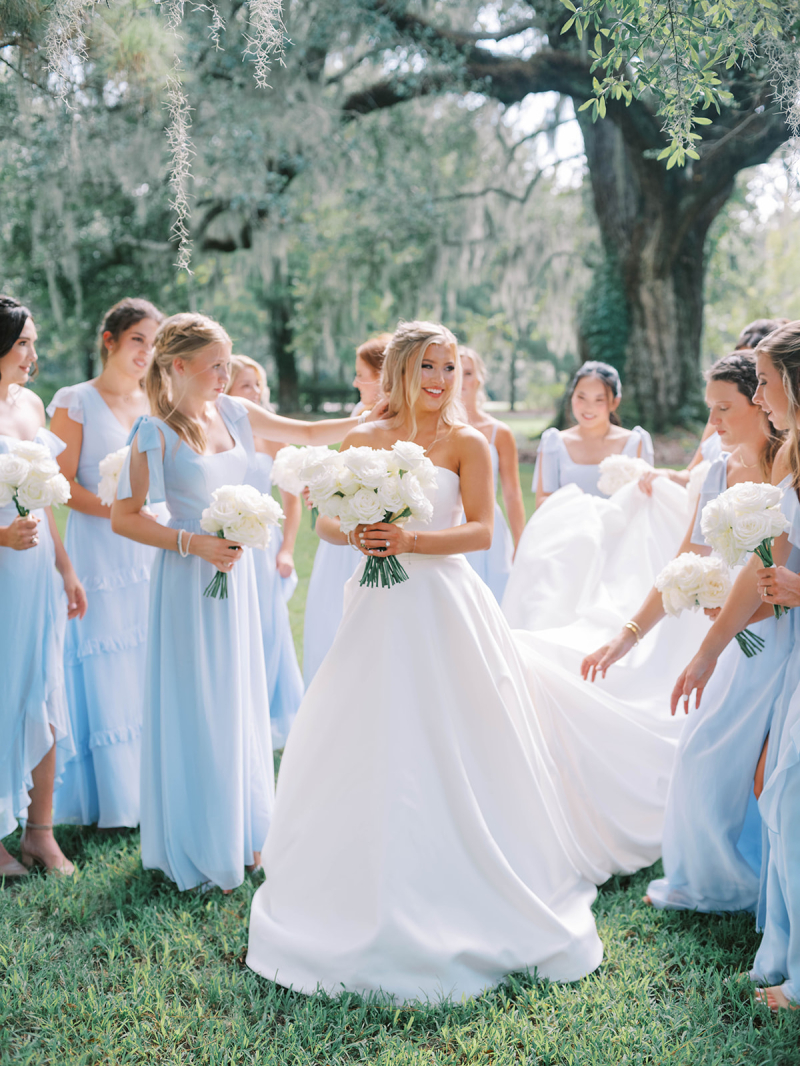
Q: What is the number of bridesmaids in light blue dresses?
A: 10